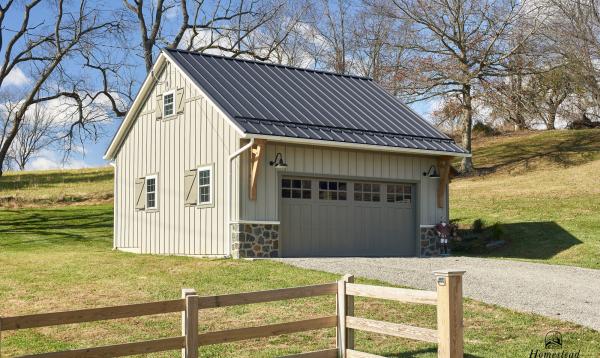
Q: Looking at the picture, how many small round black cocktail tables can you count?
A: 0